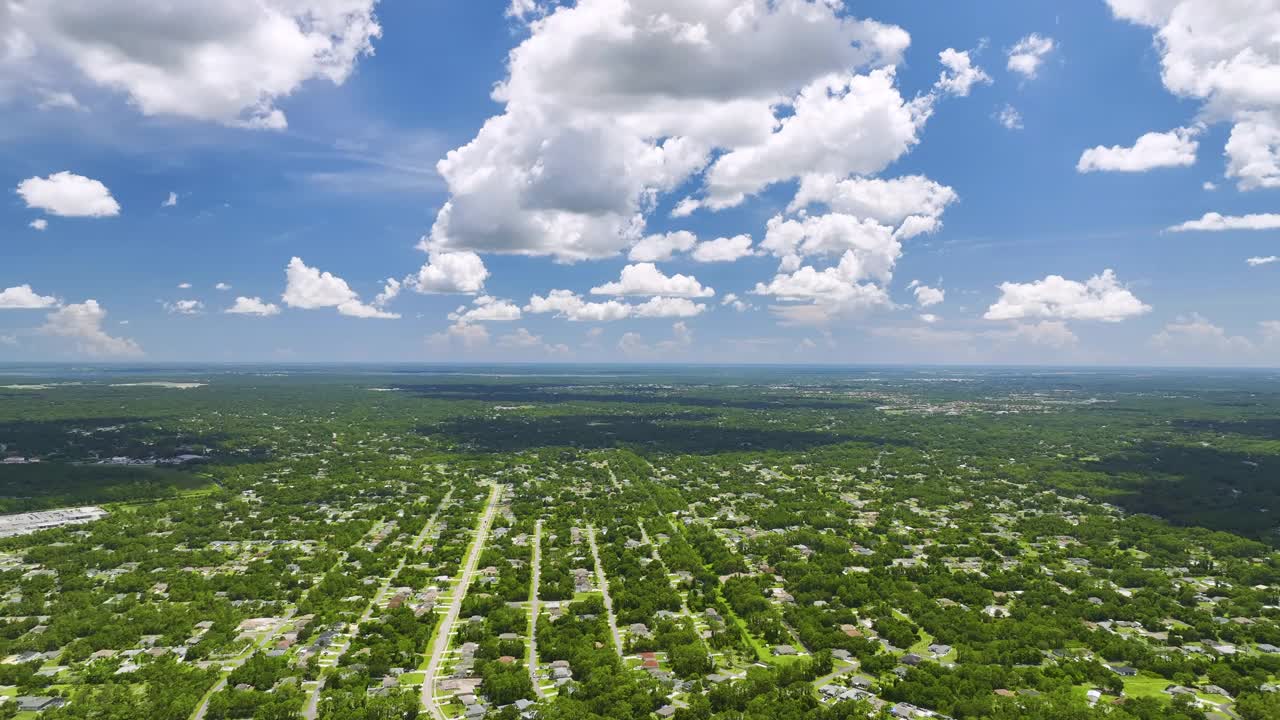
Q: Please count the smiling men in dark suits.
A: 0